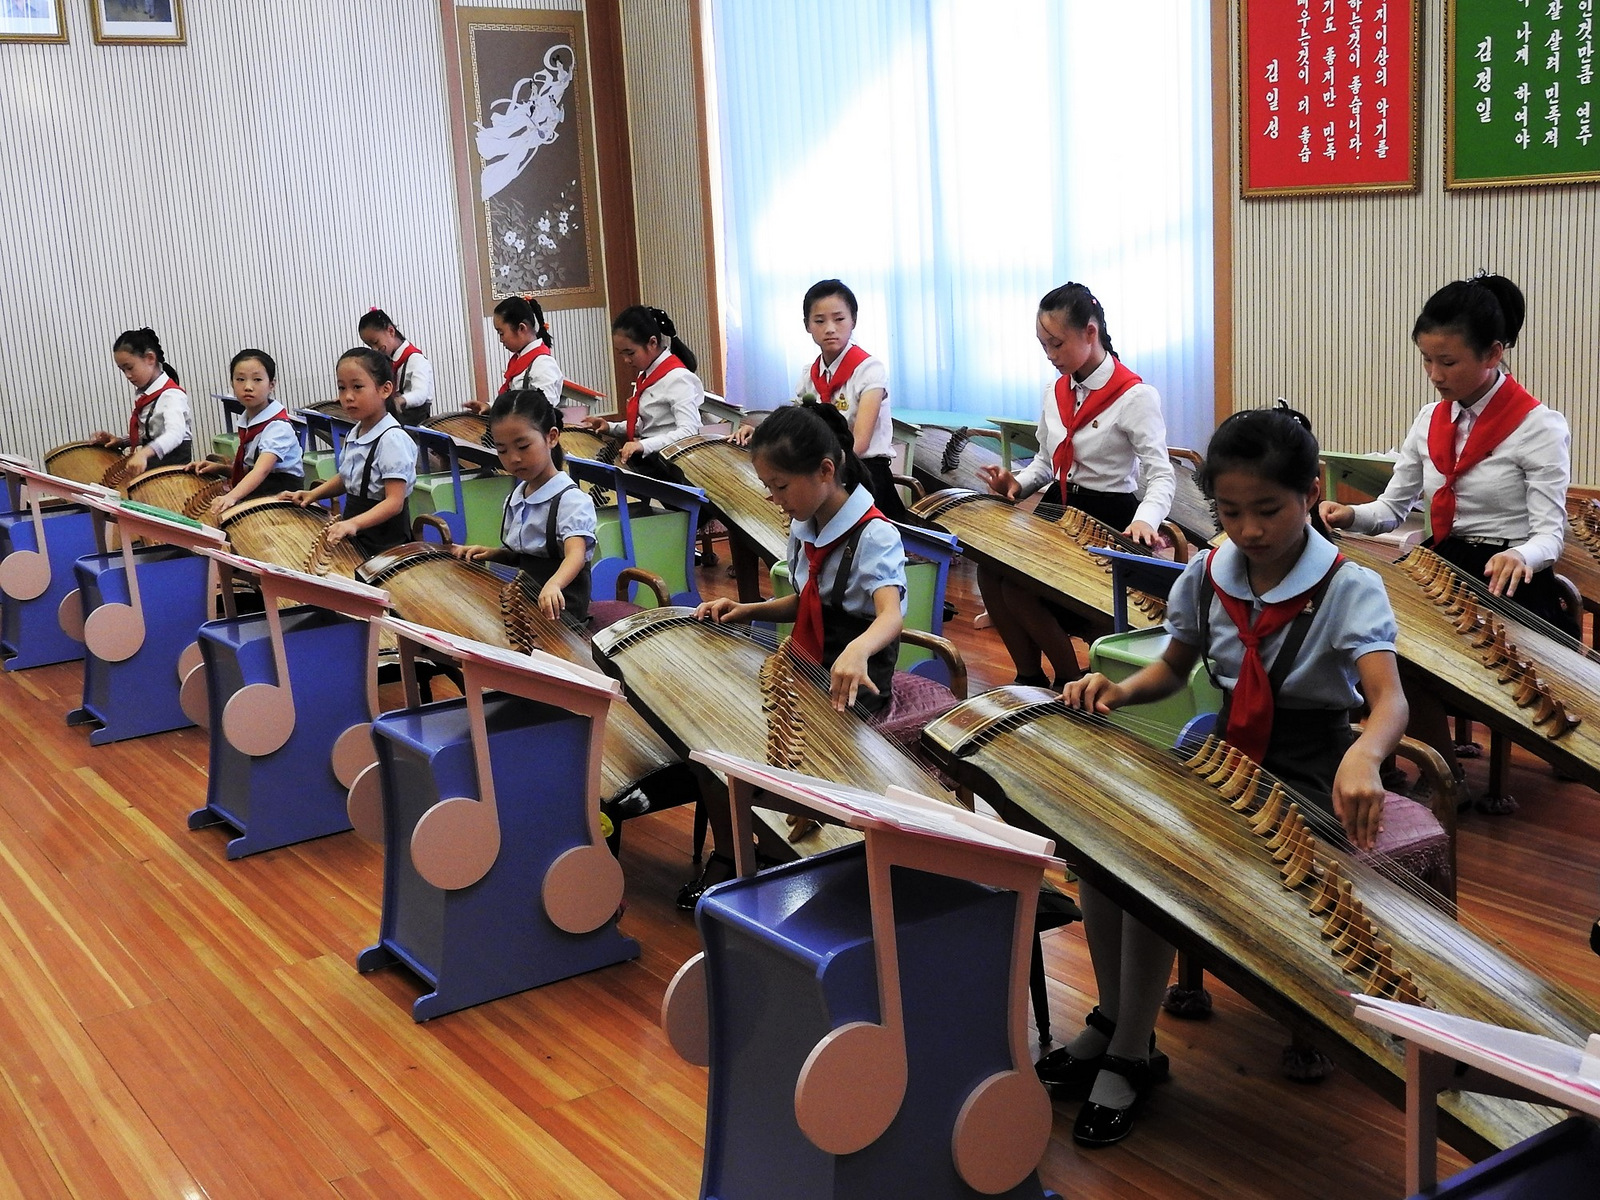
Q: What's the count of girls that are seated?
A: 12